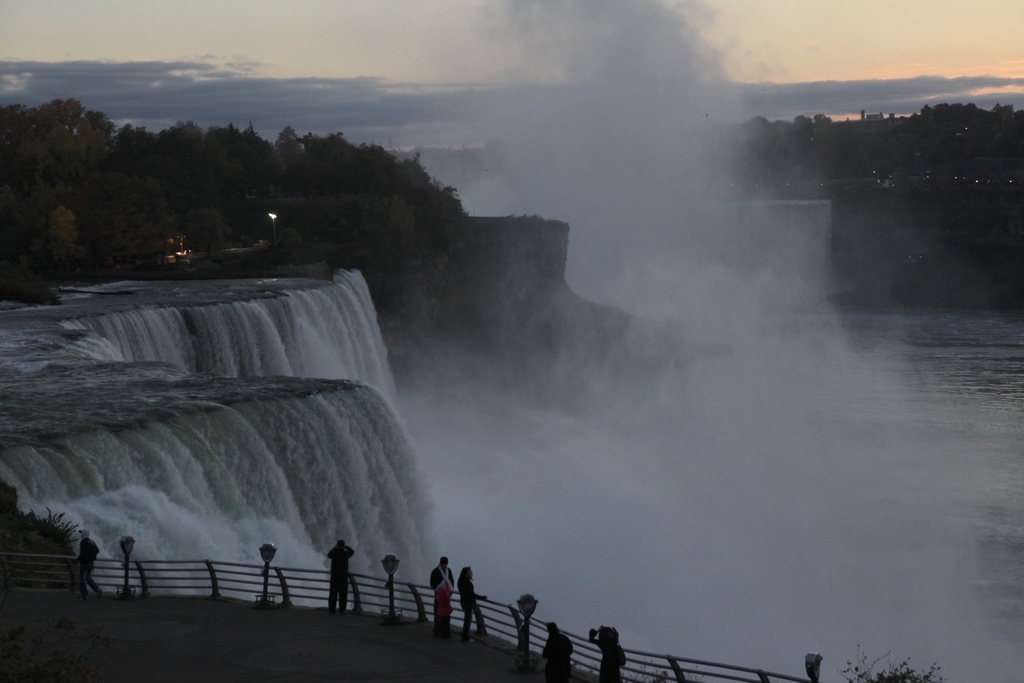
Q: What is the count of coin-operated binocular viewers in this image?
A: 5